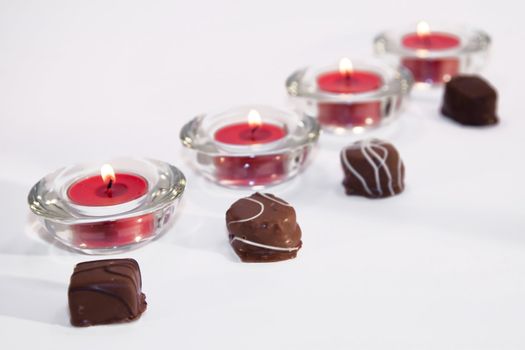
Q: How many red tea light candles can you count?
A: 4